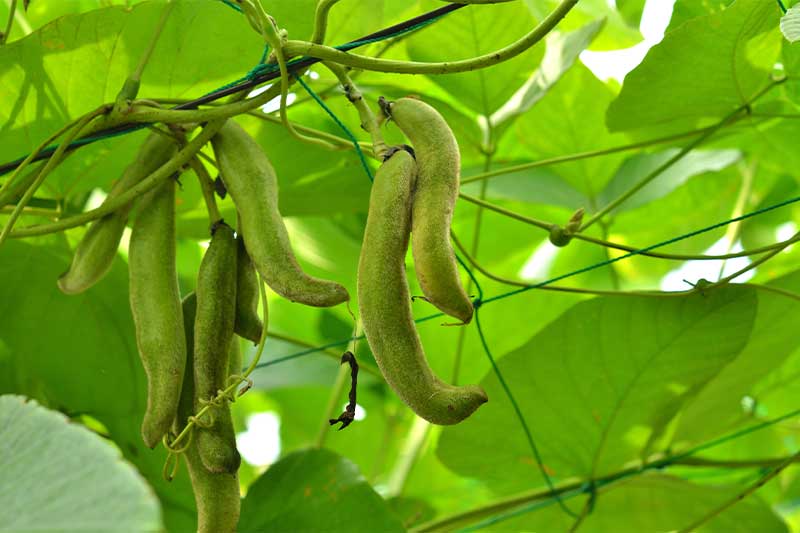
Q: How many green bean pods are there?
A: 8